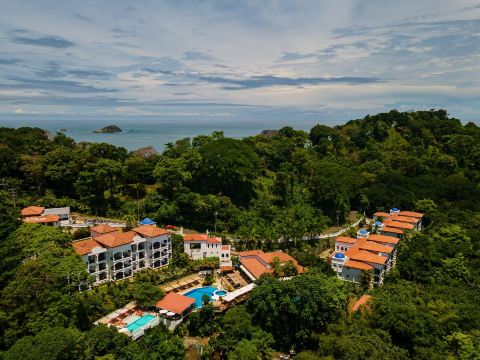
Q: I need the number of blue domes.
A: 5